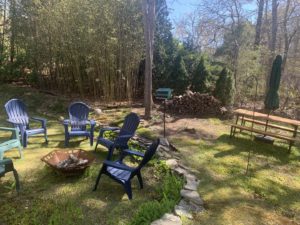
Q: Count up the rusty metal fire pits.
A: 1